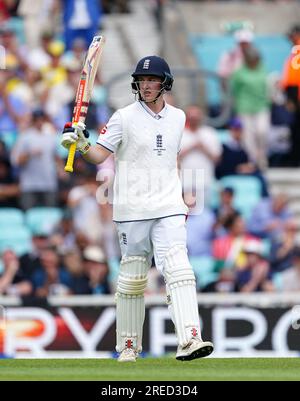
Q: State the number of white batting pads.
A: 2